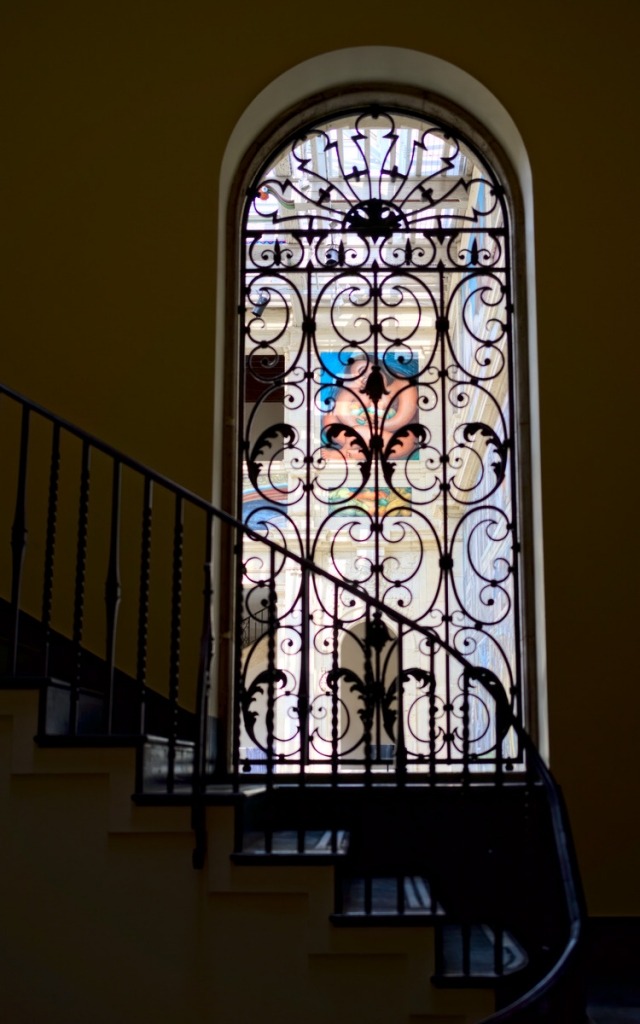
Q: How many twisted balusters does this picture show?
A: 10